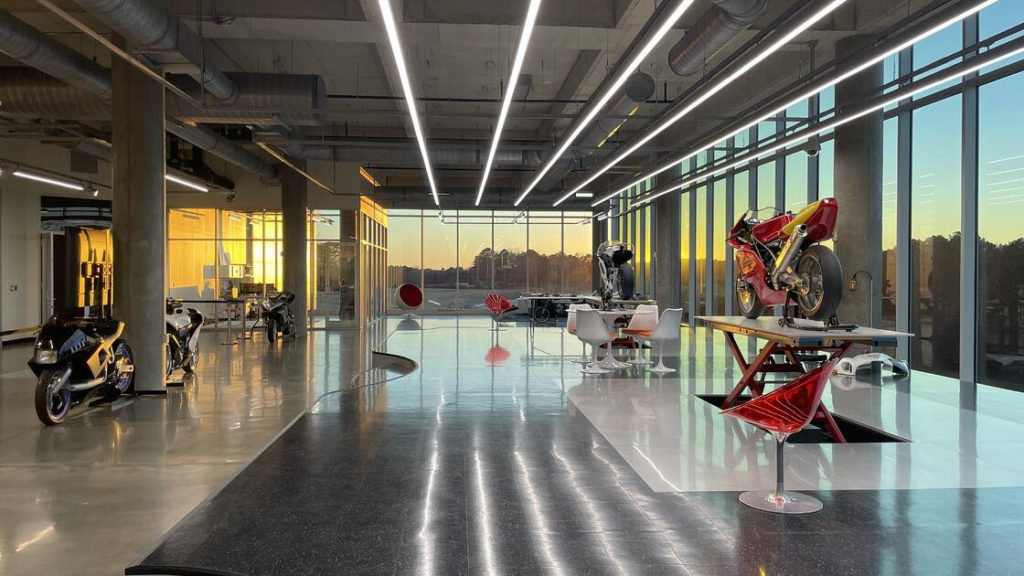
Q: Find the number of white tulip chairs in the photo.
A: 4